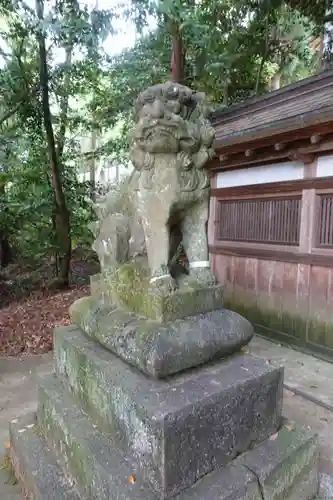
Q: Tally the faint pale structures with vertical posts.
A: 1